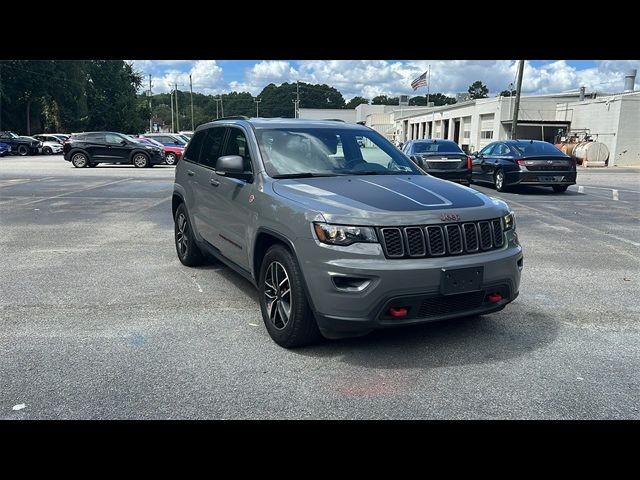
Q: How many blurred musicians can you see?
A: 0